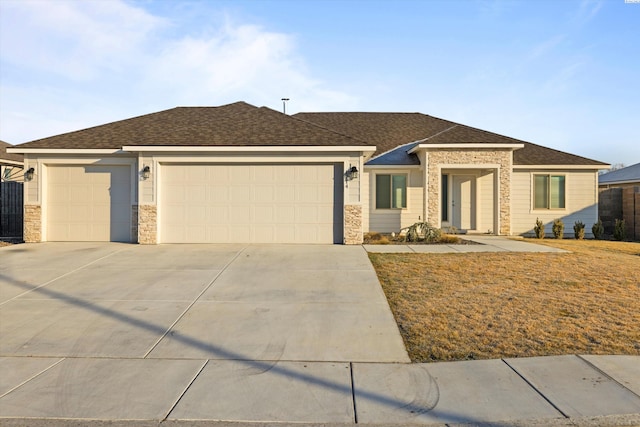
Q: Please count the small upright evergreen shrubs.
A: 5